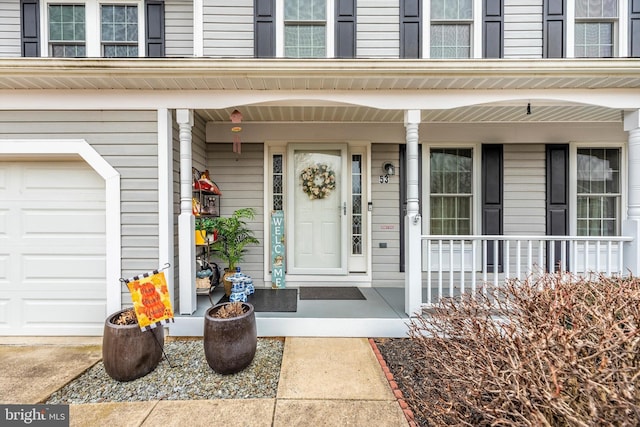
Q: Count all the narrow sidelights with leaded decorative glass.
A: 2